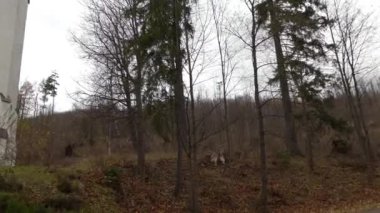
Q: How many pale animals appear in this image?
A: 2